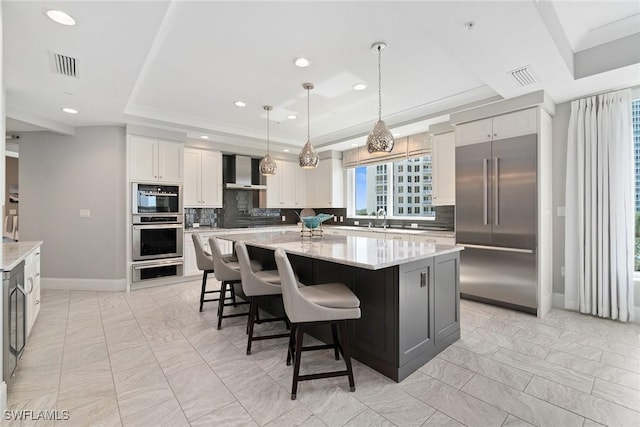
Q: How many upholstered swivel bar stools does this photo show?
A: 4